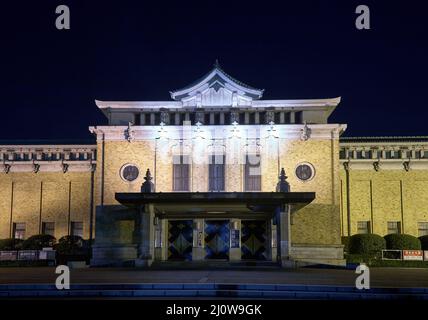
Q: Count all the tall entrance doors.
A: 3